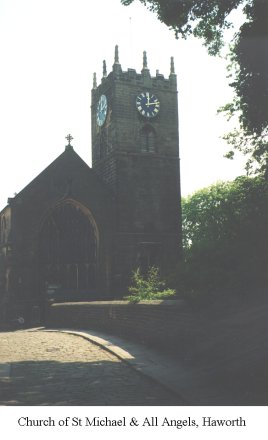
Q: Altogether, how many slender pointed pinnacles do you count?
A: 5